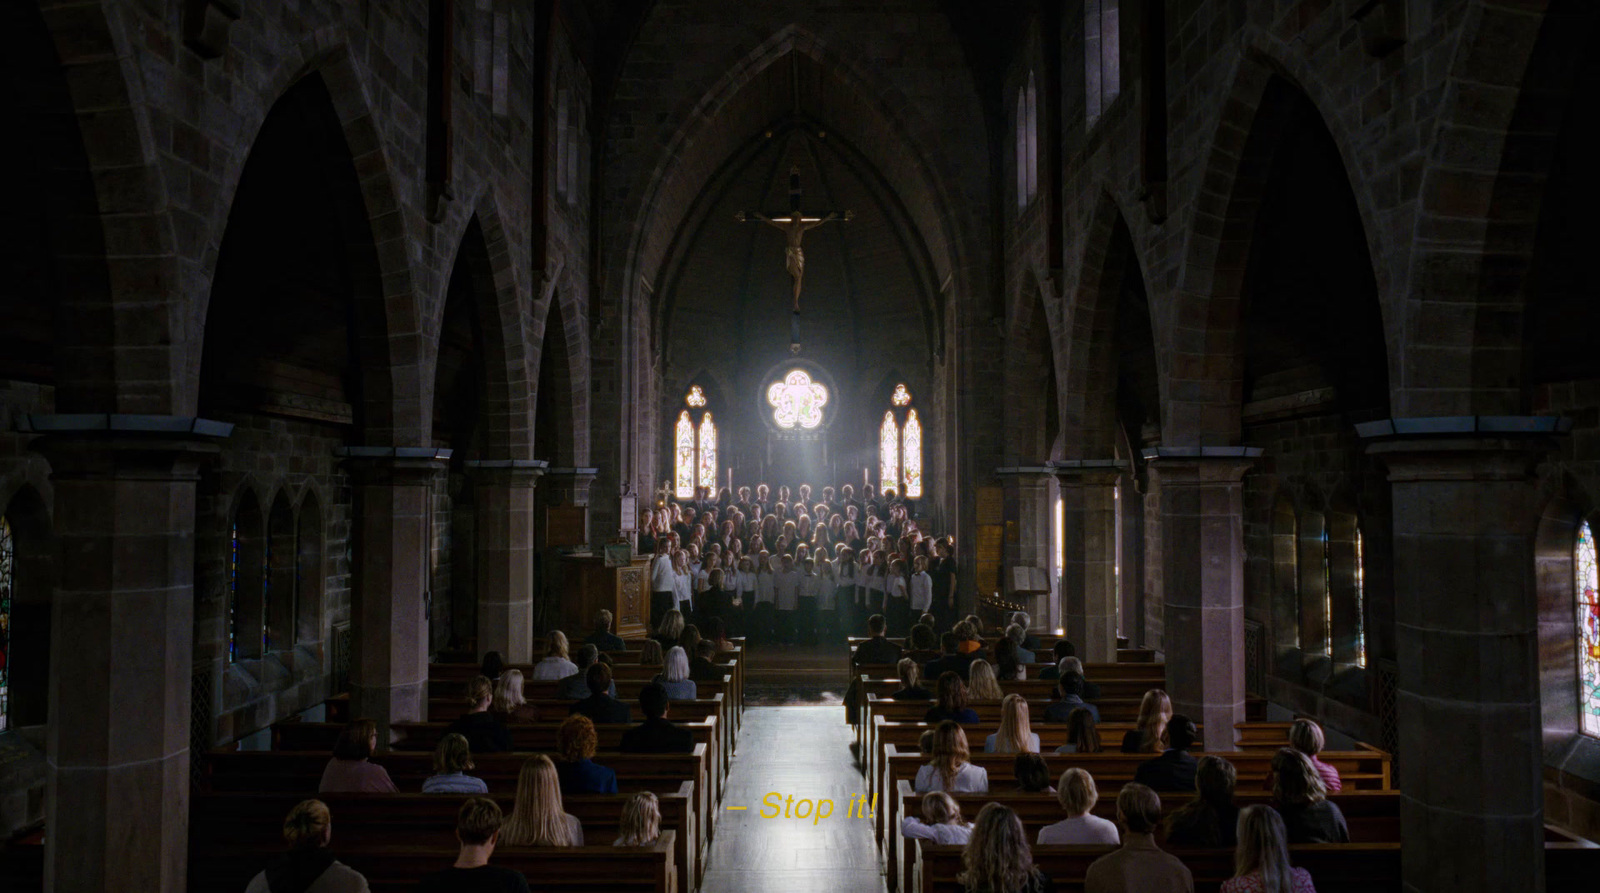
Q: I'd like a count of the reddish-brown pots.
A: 0